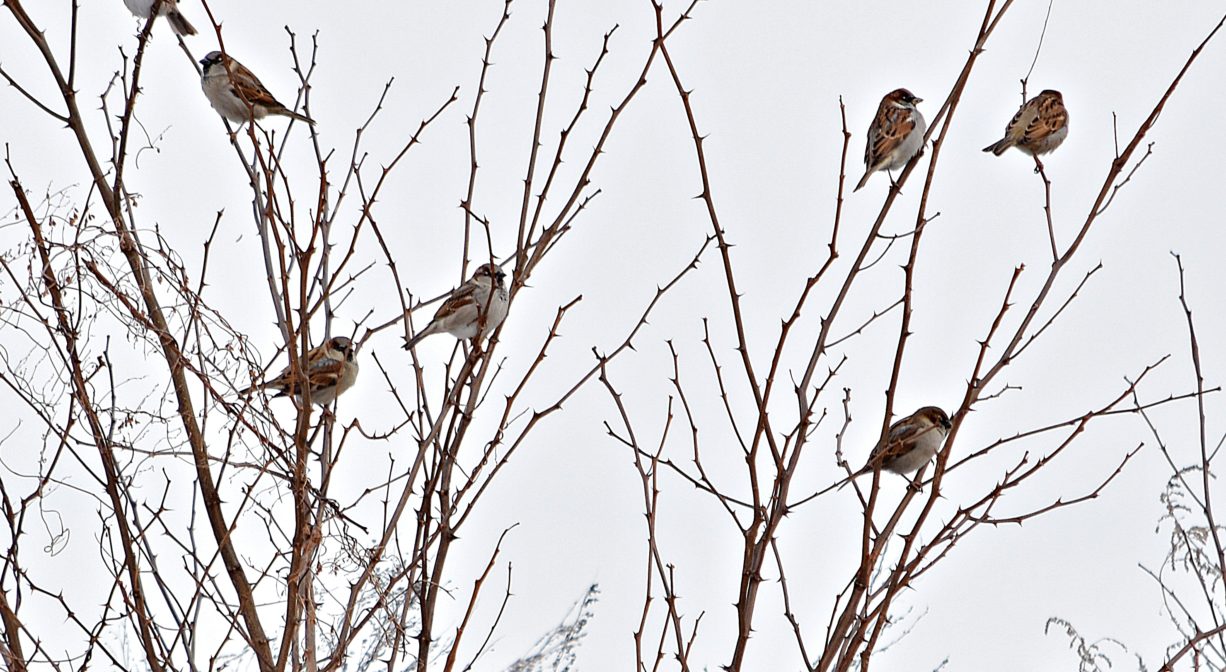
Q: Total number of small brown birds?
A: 7